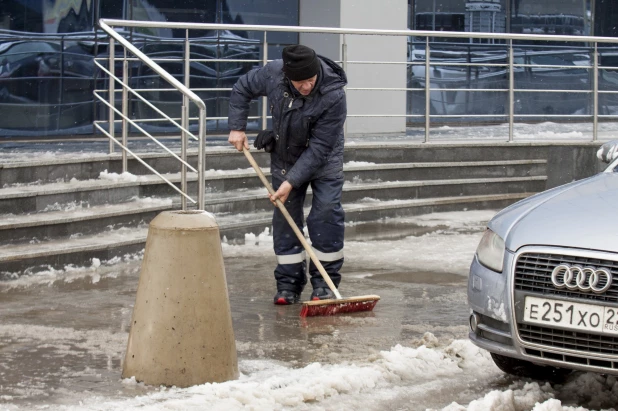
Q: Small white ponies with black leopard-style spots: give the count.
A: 0